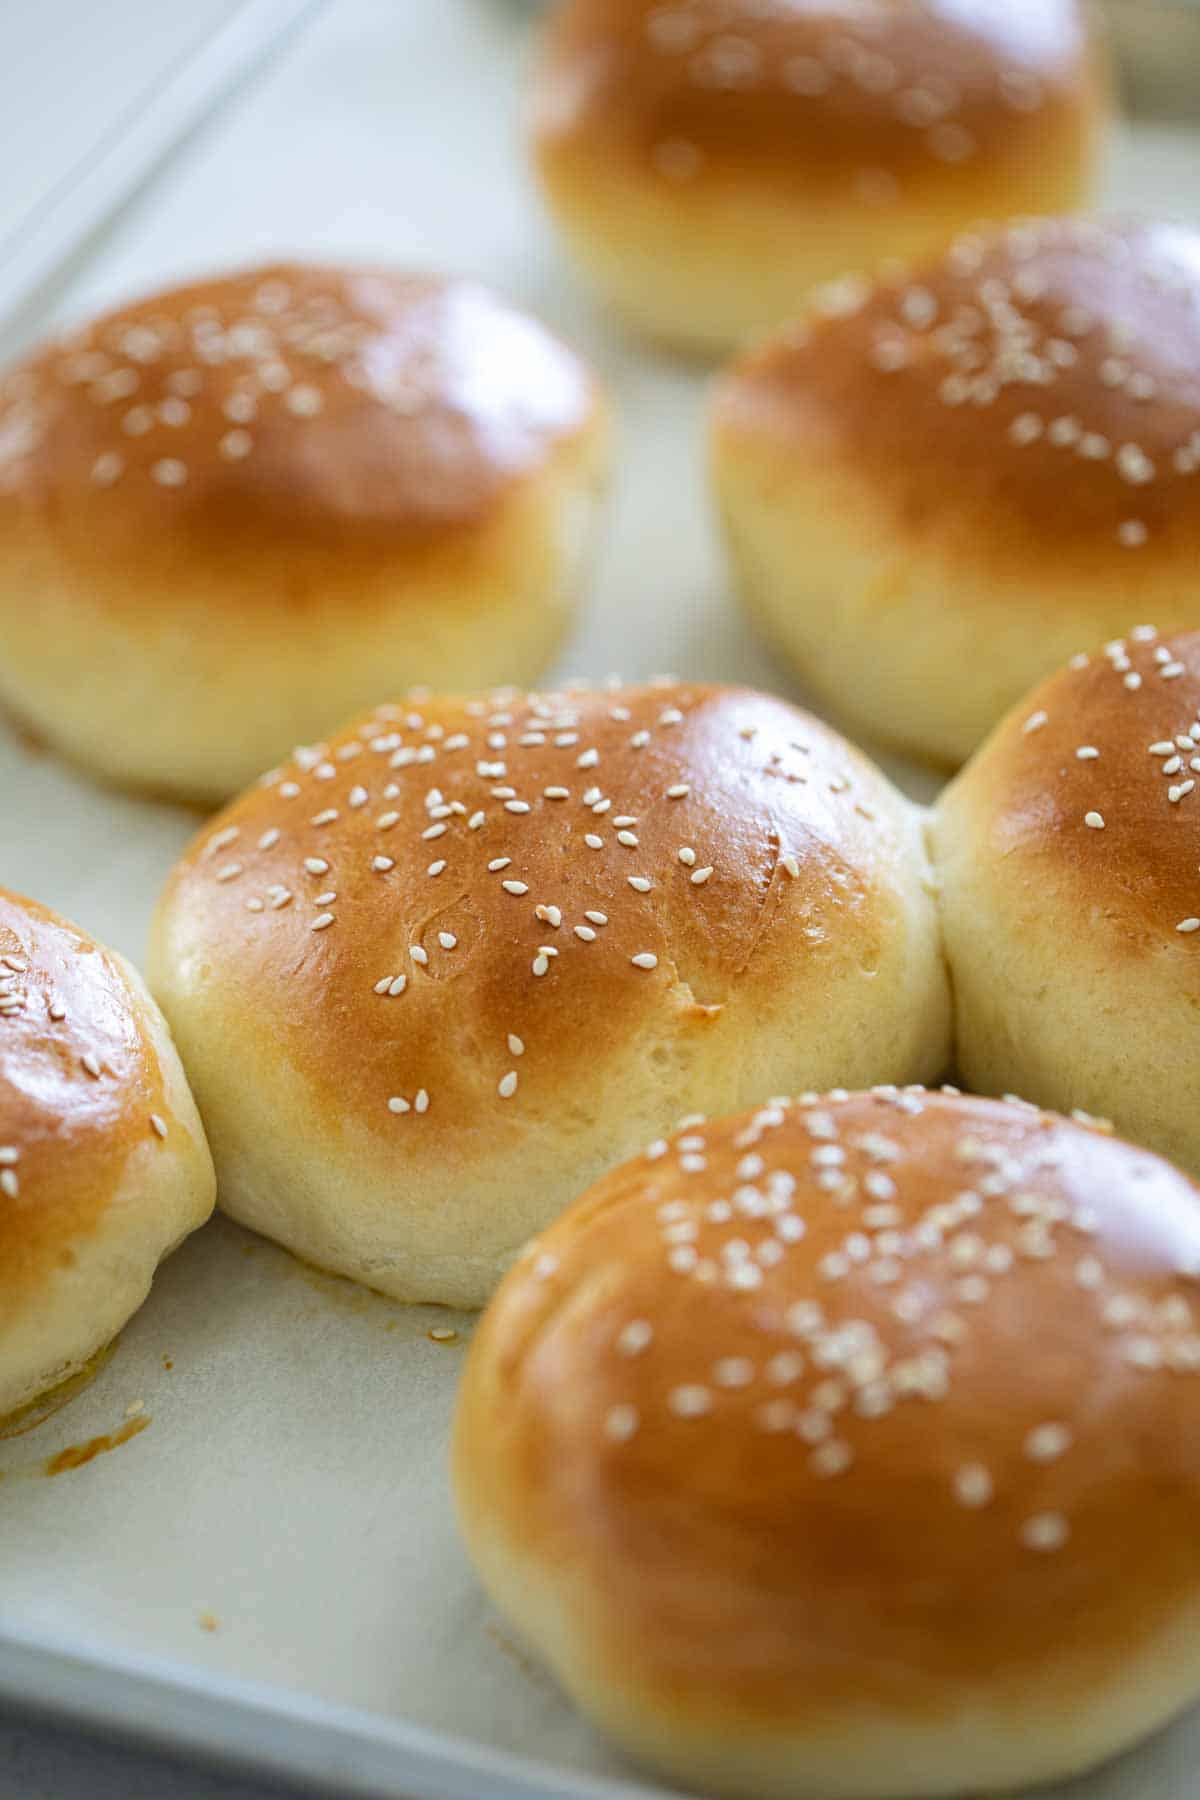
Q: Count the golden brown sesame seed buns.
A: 7